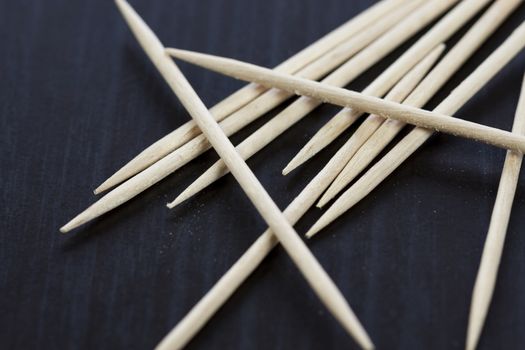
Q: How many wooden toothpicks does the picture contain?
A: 10